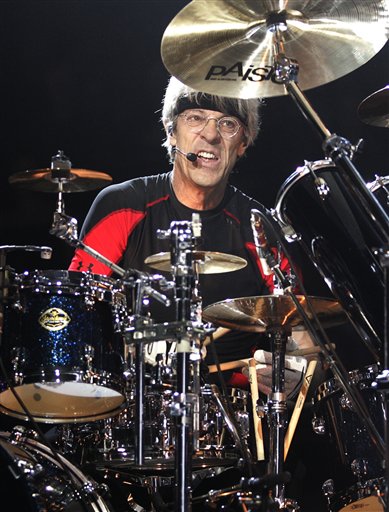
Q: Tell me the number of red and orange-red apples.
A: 0